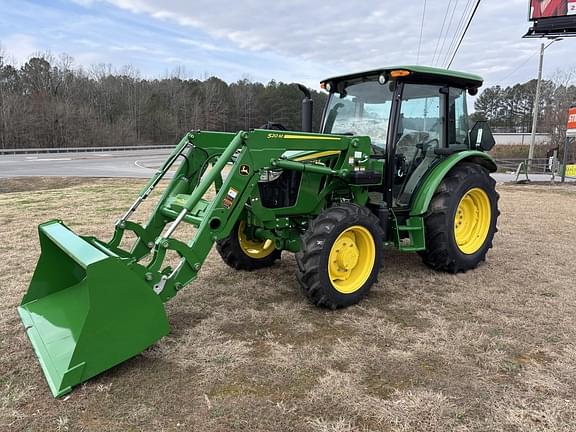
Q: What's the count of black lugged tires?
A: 3